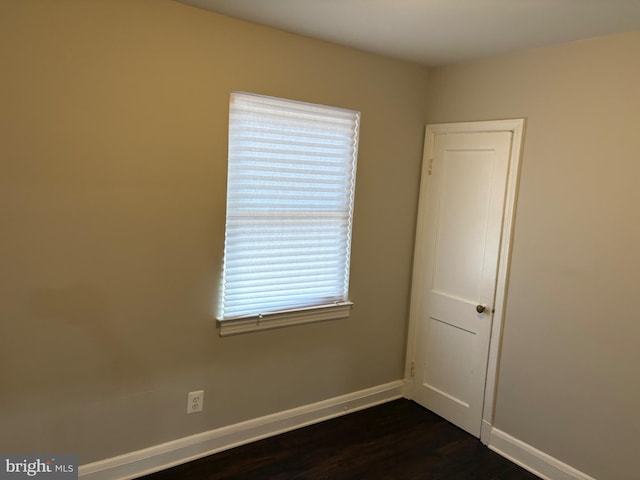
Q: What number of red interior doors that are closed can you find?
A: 0